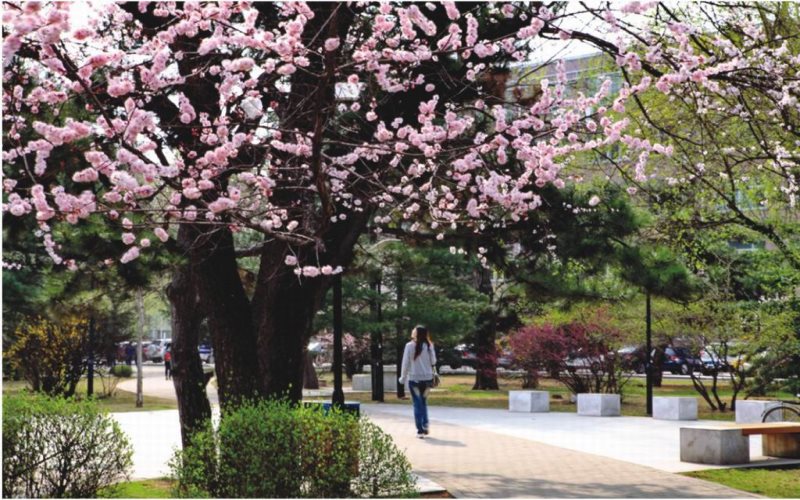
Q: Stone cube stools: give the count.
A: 4